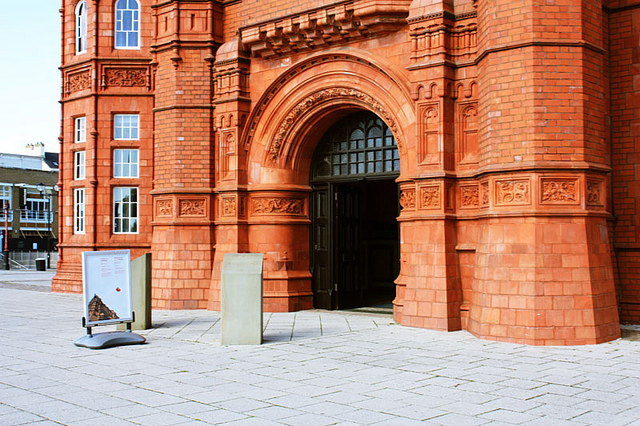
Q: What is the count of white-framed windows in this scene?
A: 8